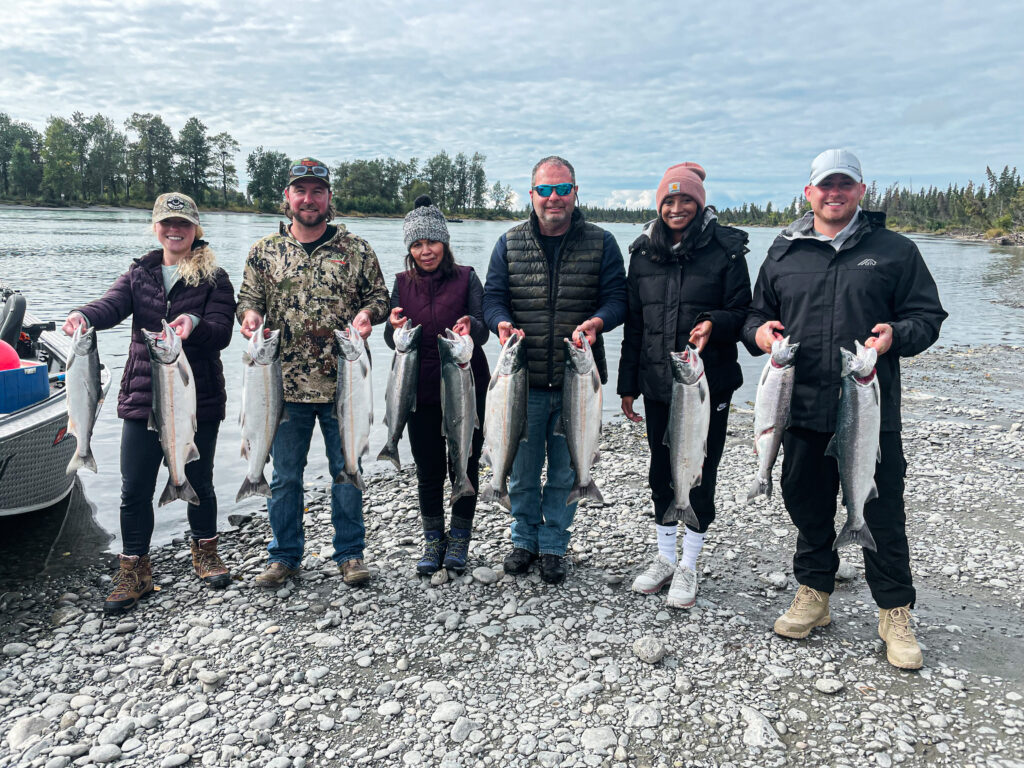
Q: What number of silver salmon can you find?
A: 11